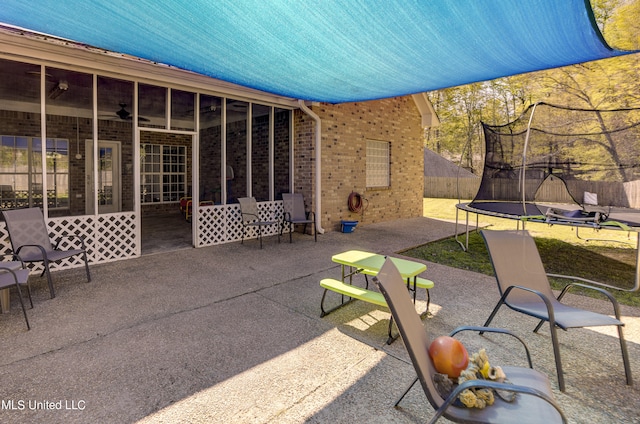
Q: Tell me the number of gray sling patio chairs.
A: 6